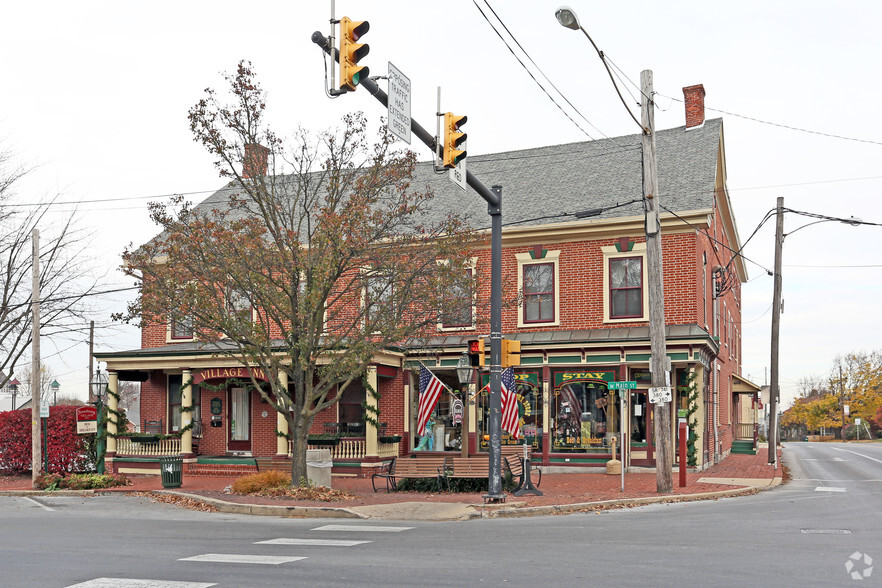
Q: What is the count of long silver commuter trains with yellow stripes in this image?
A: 0